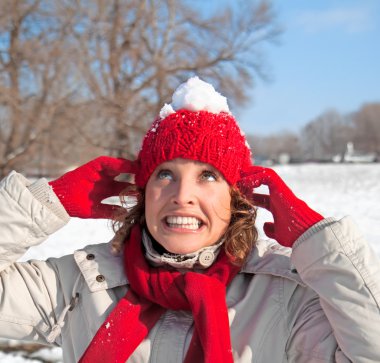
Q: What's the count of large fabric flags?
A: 0